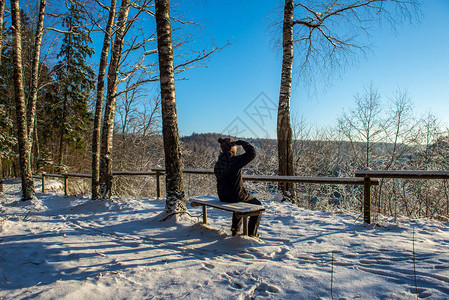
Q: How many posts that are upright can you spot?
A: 4